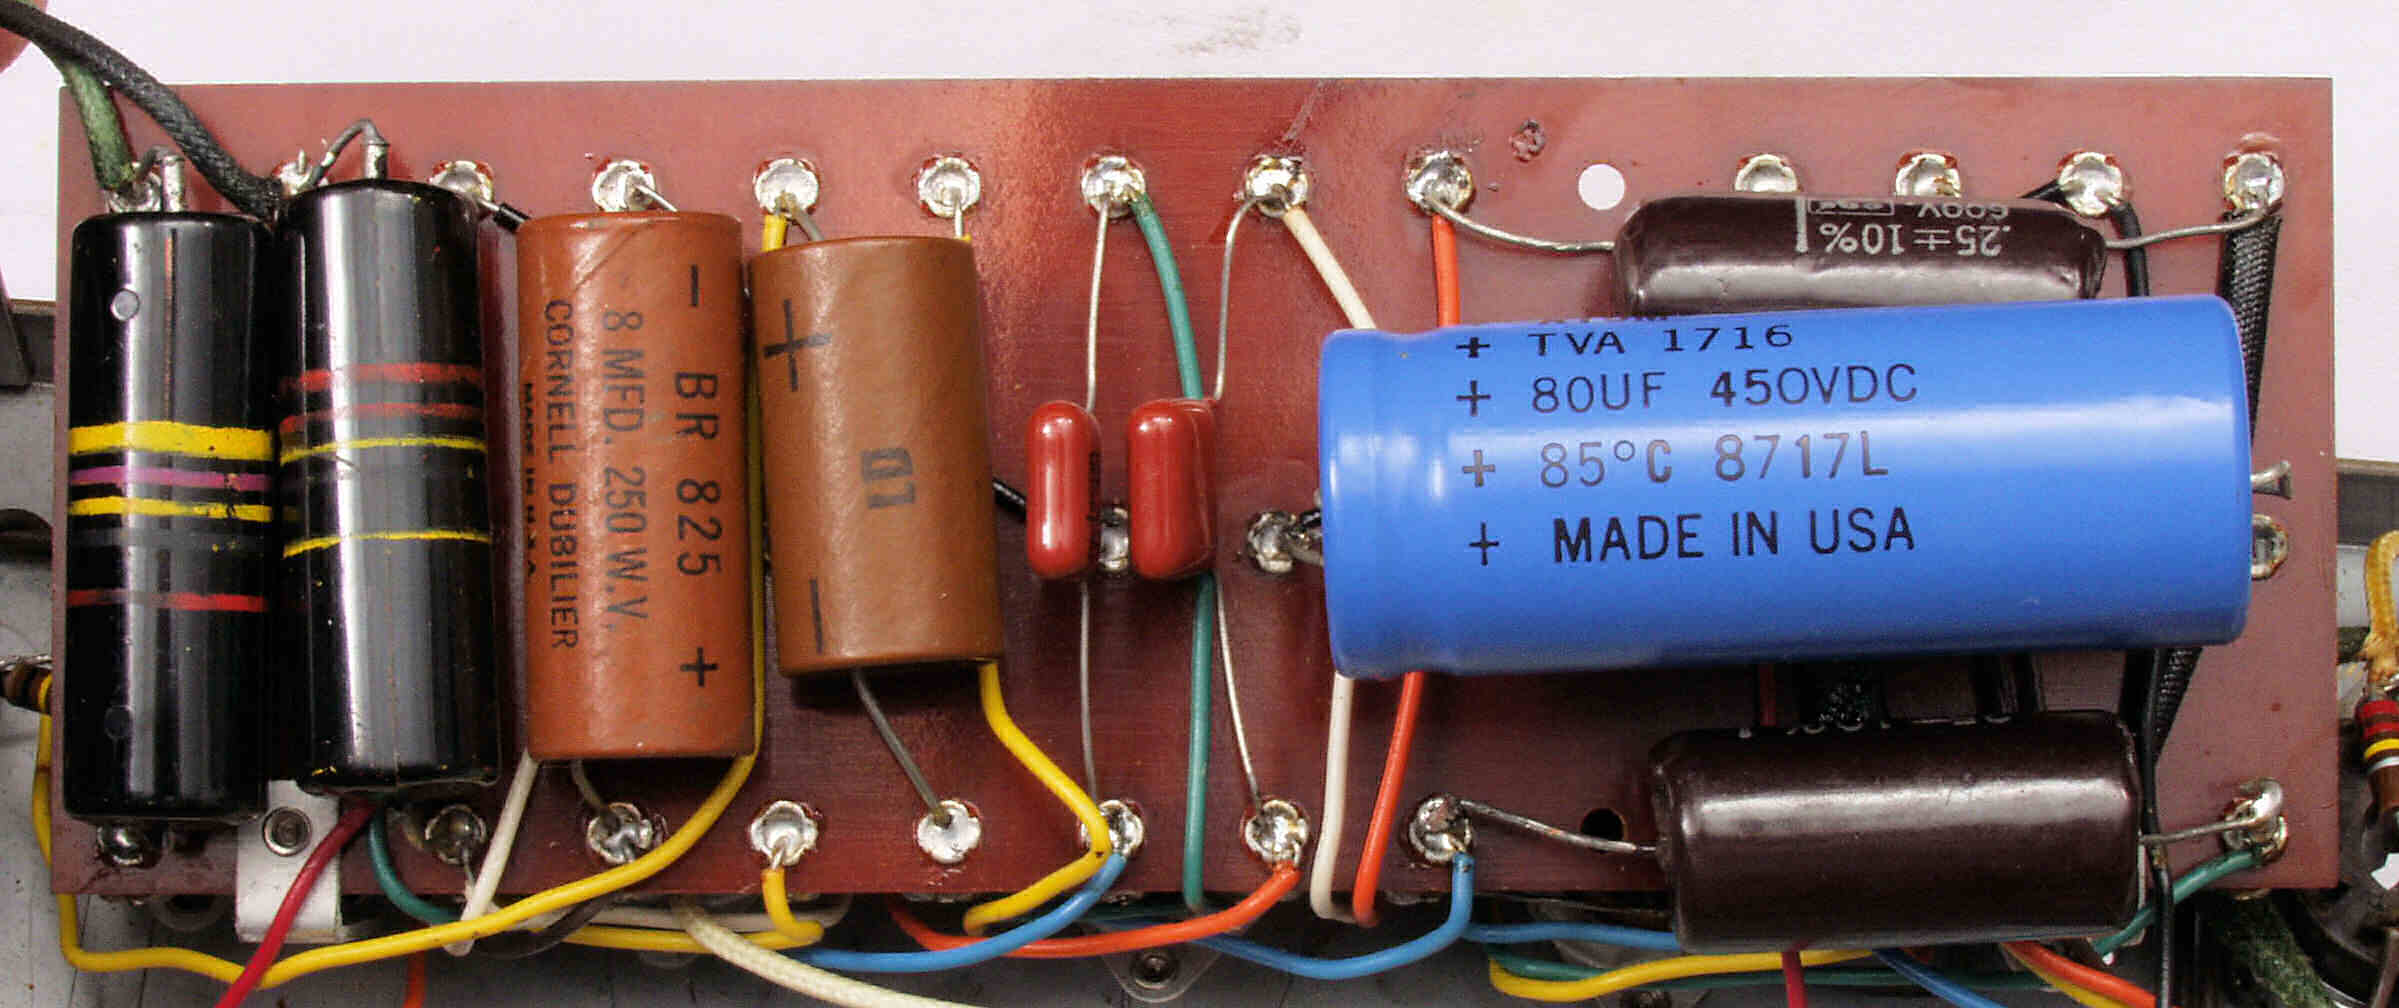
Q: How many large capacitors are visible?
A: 7